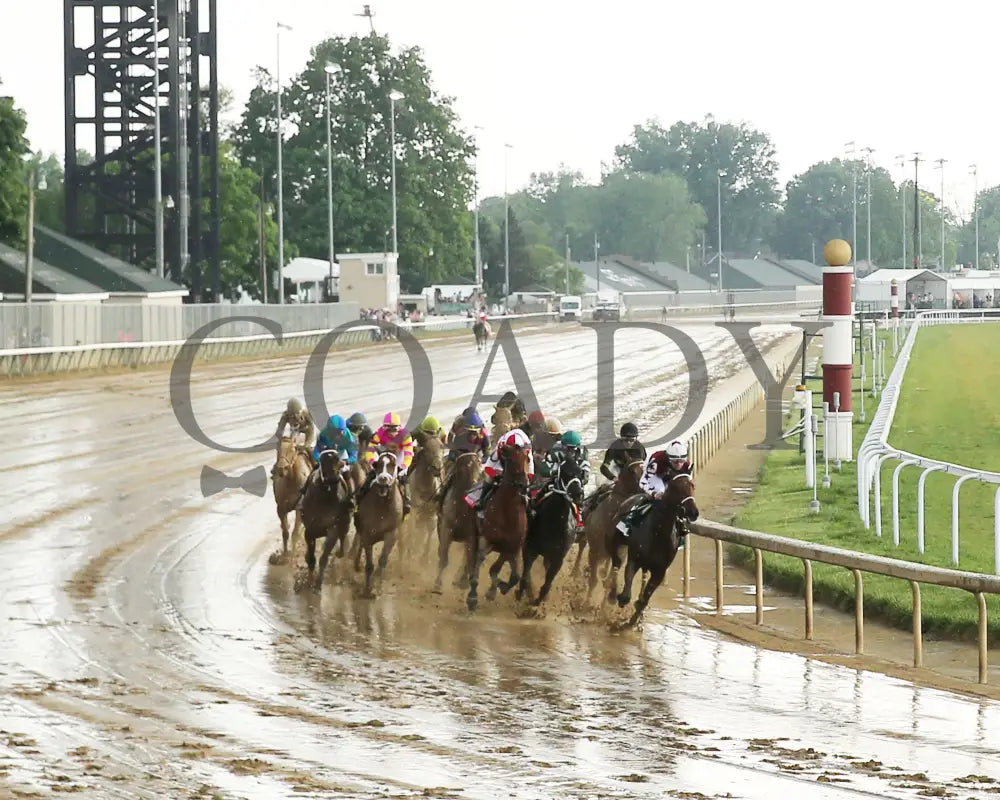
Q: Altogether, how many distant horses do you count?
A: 1